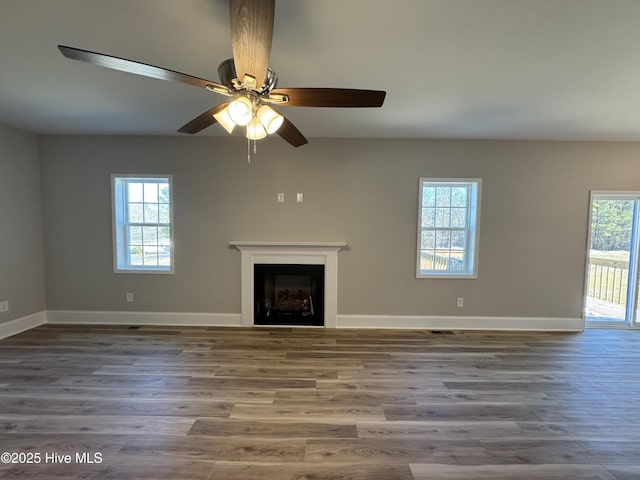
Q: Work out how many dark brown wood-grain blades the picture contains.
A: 5